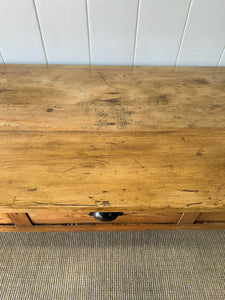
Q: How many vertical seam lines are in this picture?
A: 6